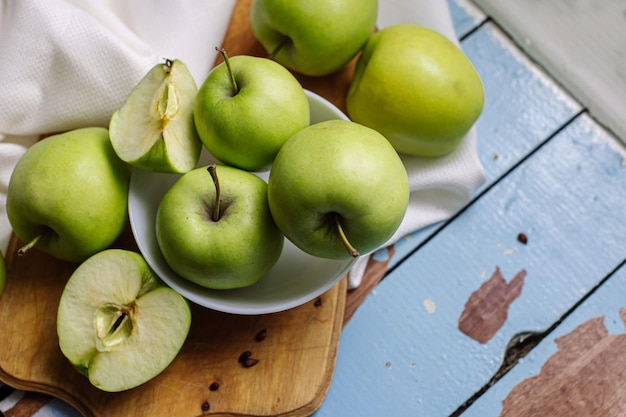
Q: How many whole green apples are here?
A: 6